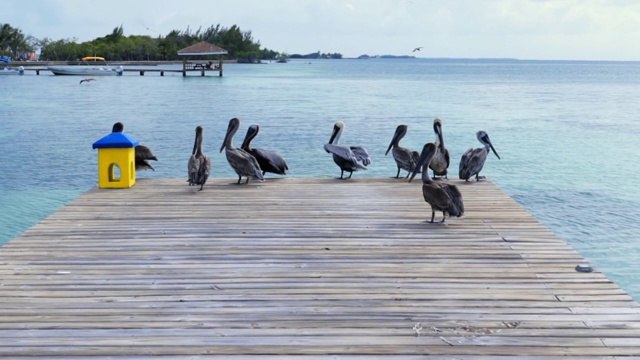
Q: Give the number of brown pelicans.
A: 9